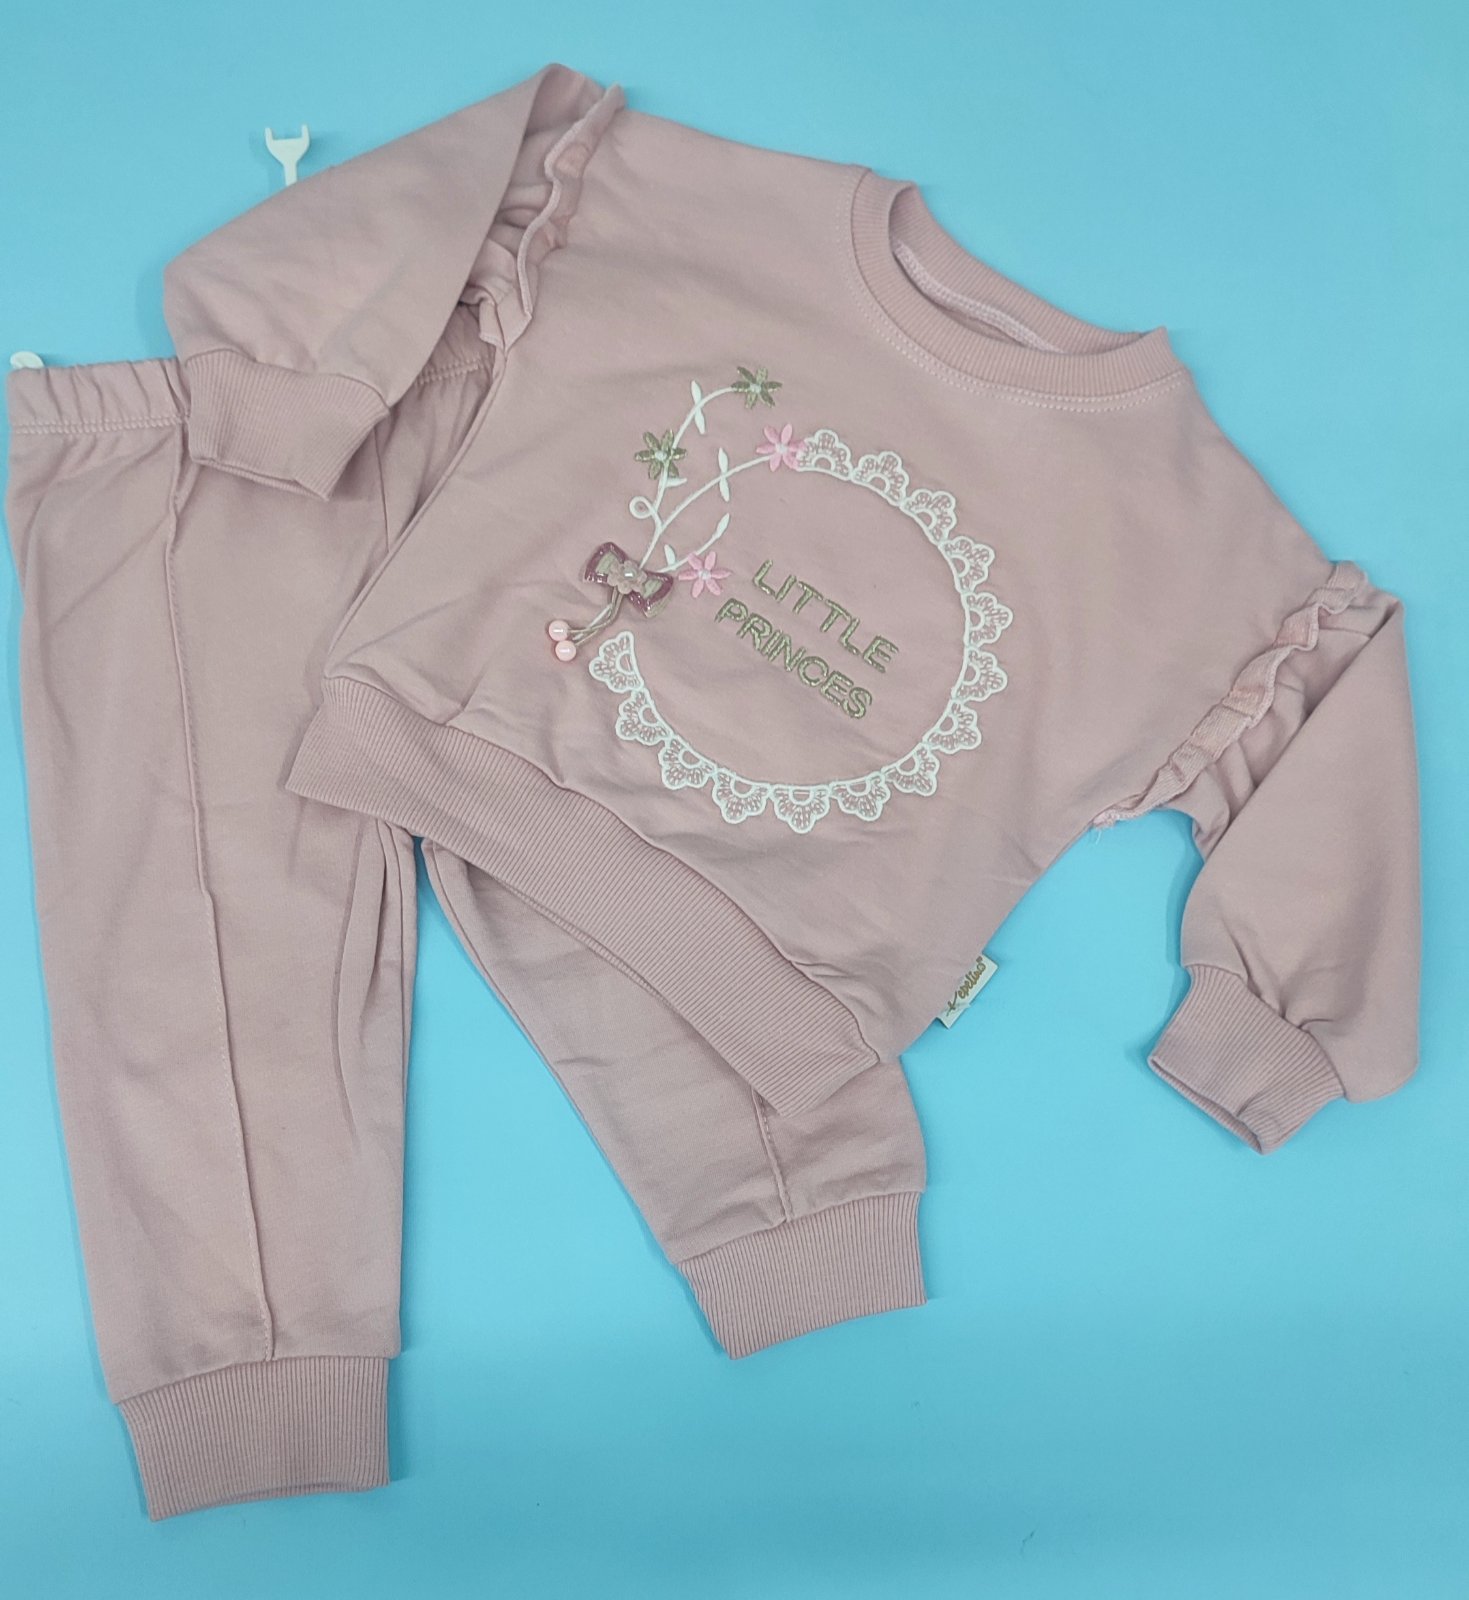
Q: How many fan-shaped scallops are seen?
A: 14